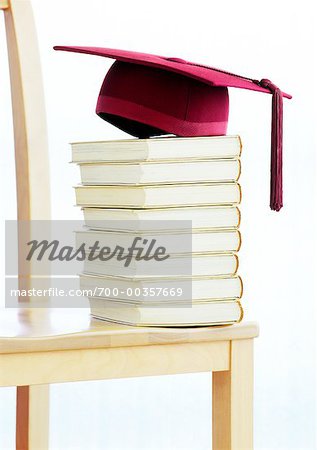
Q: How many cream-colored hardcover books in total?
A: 8